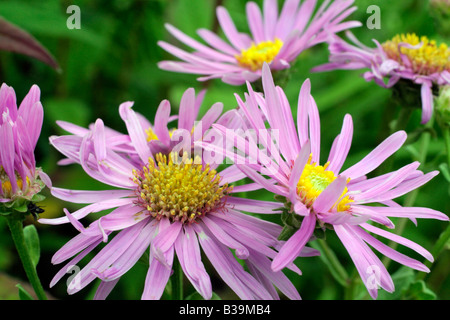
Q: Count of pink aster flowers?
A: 6